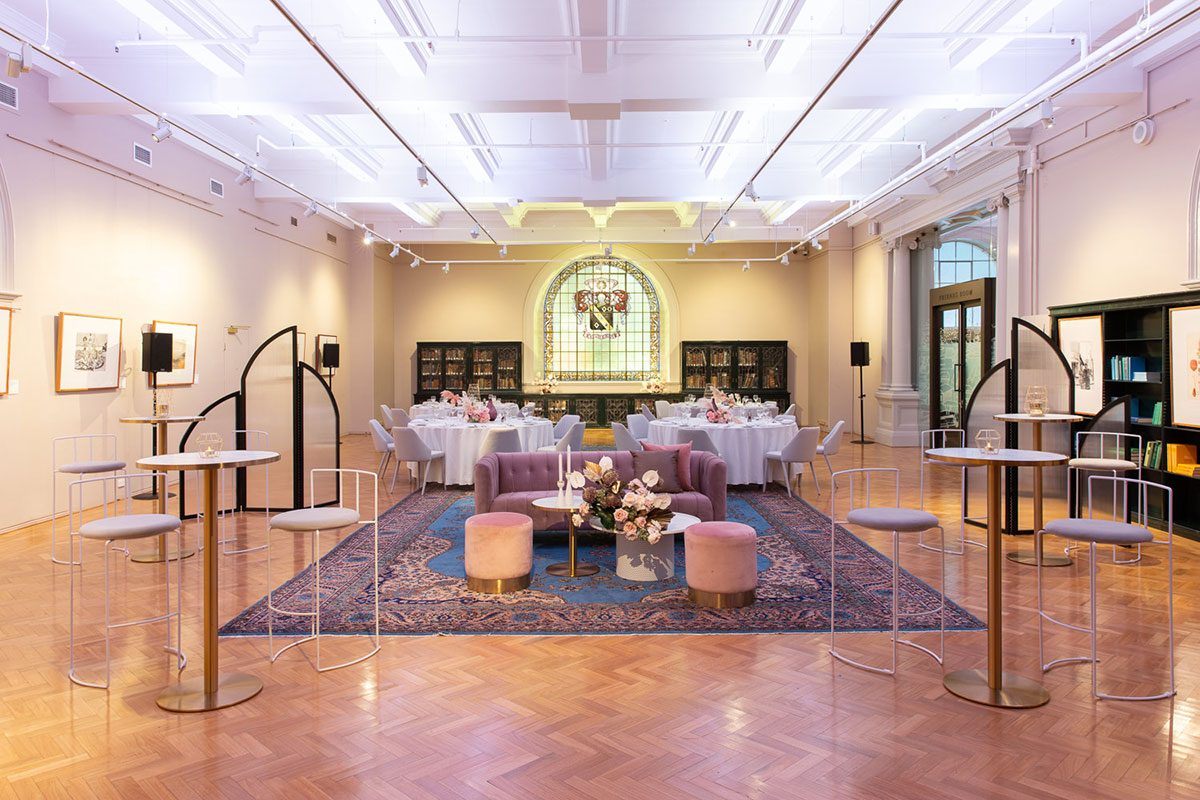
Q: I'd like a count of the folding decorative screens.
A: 2